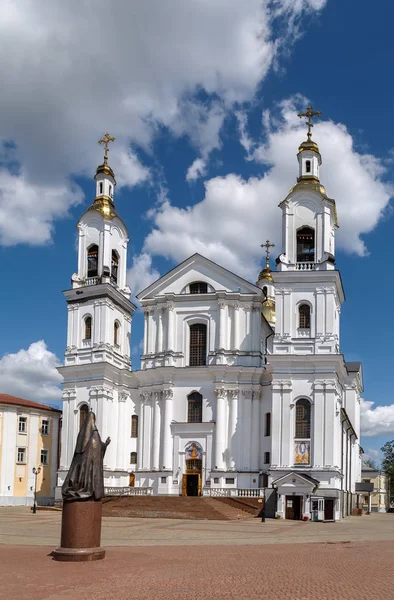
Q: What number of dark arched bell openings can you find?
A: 3